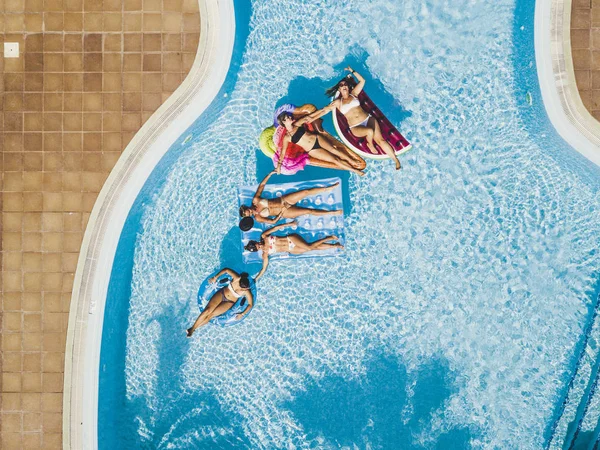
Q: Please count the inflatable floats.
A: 4